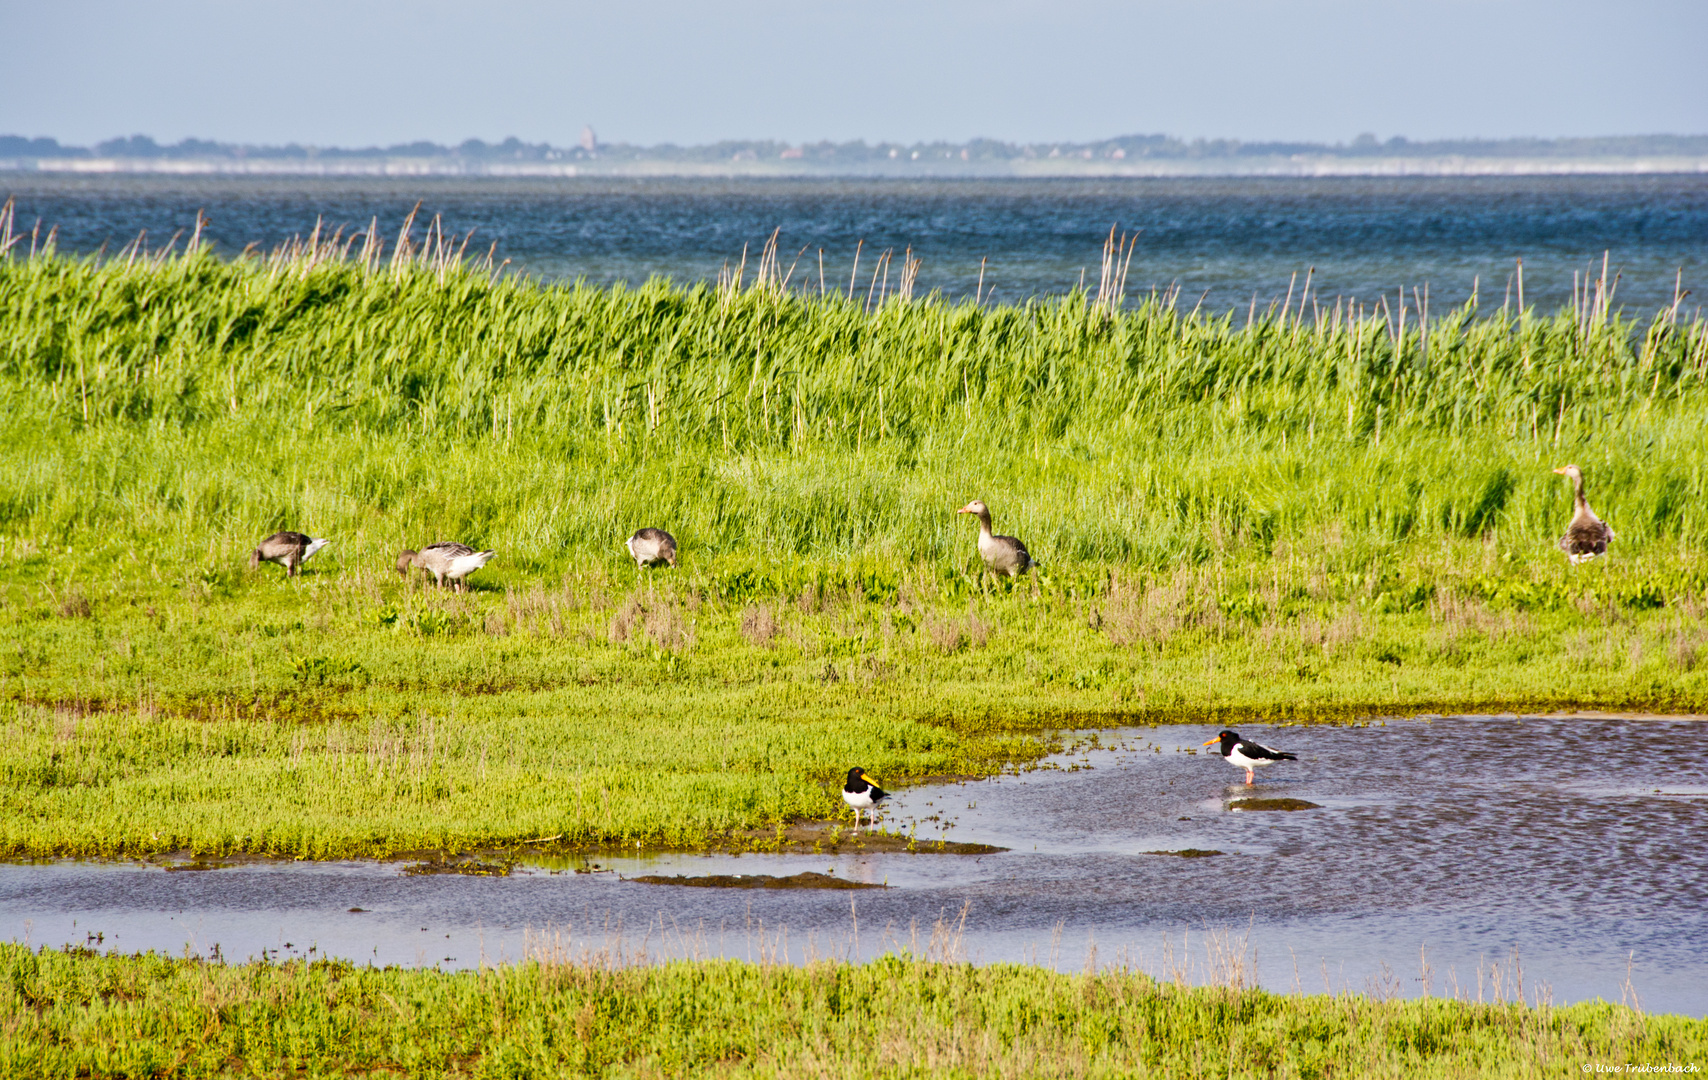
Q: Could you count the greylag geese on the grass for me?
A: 5